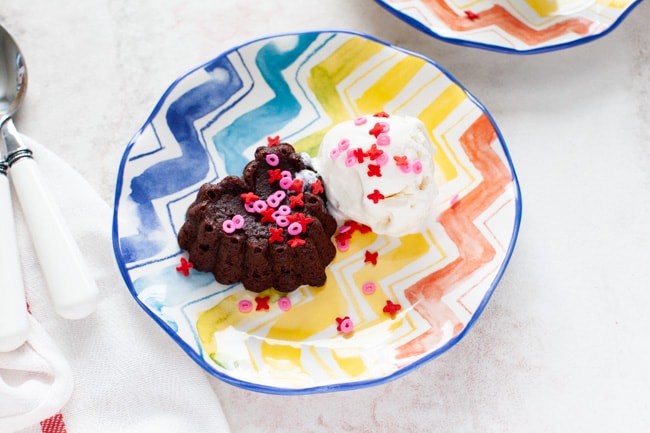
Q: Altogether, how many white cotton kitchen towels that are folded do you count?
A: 1